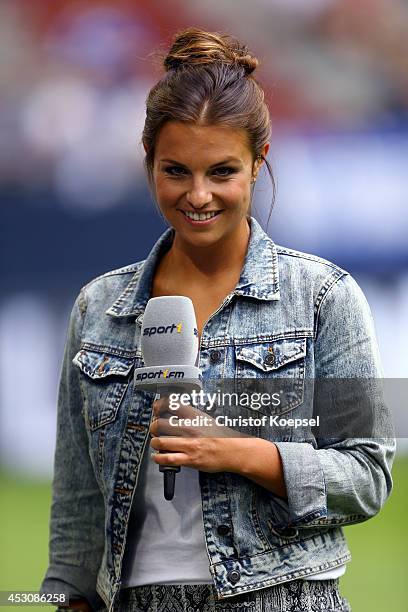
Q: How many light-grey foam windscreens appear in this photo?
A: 1